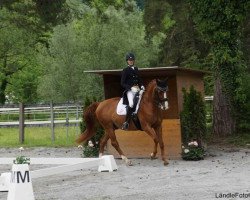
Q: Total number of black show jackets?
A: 1